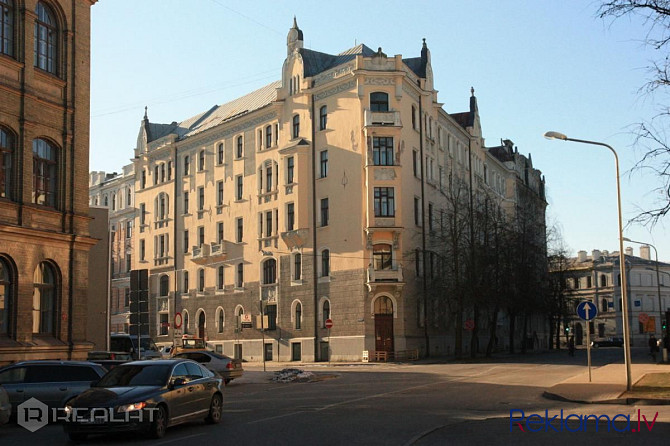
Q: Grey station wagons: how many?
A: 1